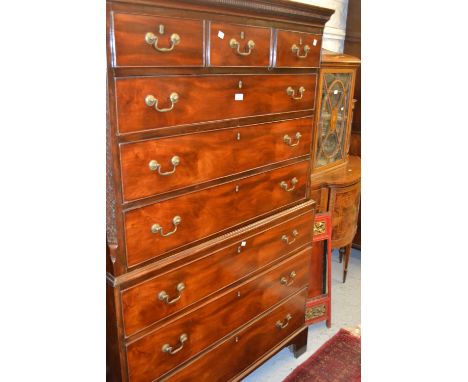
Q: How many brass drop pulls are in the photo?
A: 14